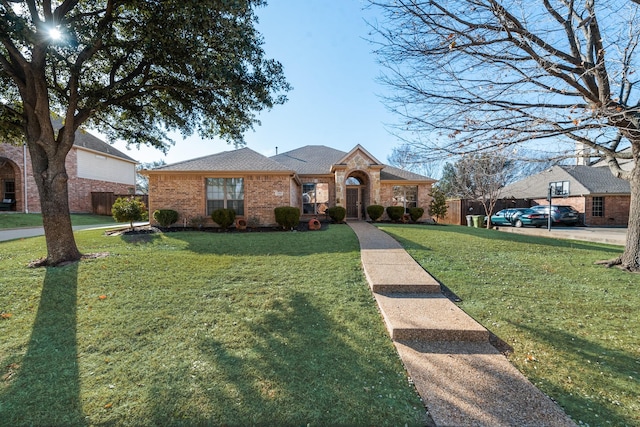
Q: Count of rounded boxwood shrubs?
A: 7